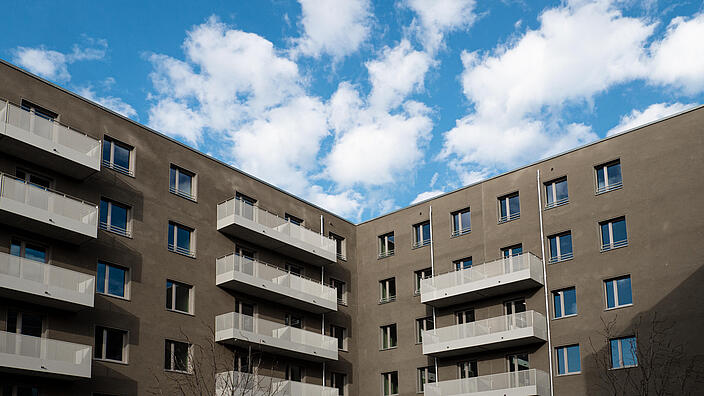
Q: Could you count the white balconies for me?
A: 11